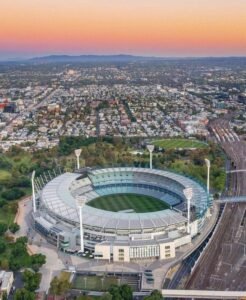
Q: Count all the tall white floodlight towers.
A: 6